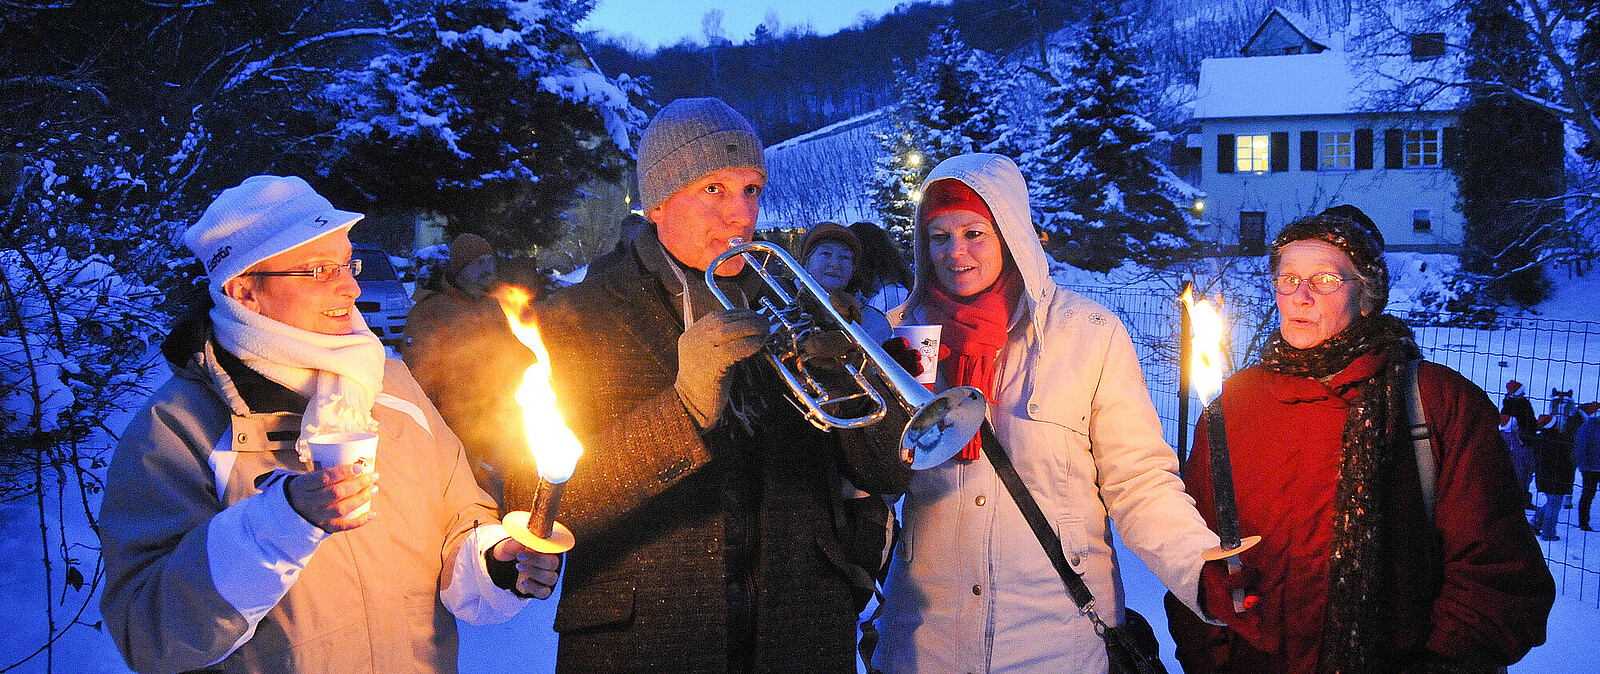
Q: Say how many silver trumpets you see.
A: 1